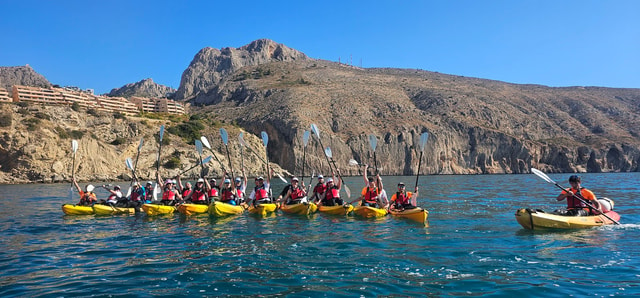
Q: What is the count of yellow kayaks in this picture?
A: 11